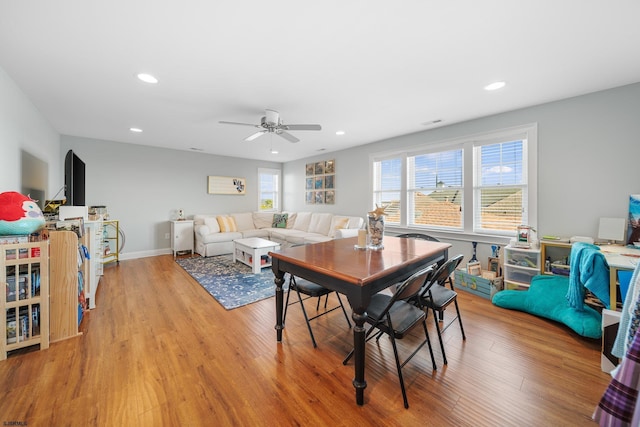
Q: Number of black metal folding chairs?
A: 4